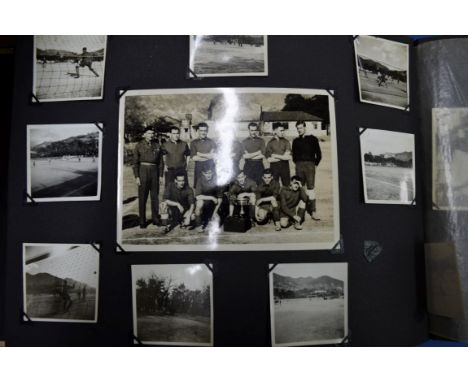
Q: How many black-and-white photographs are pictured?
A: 9